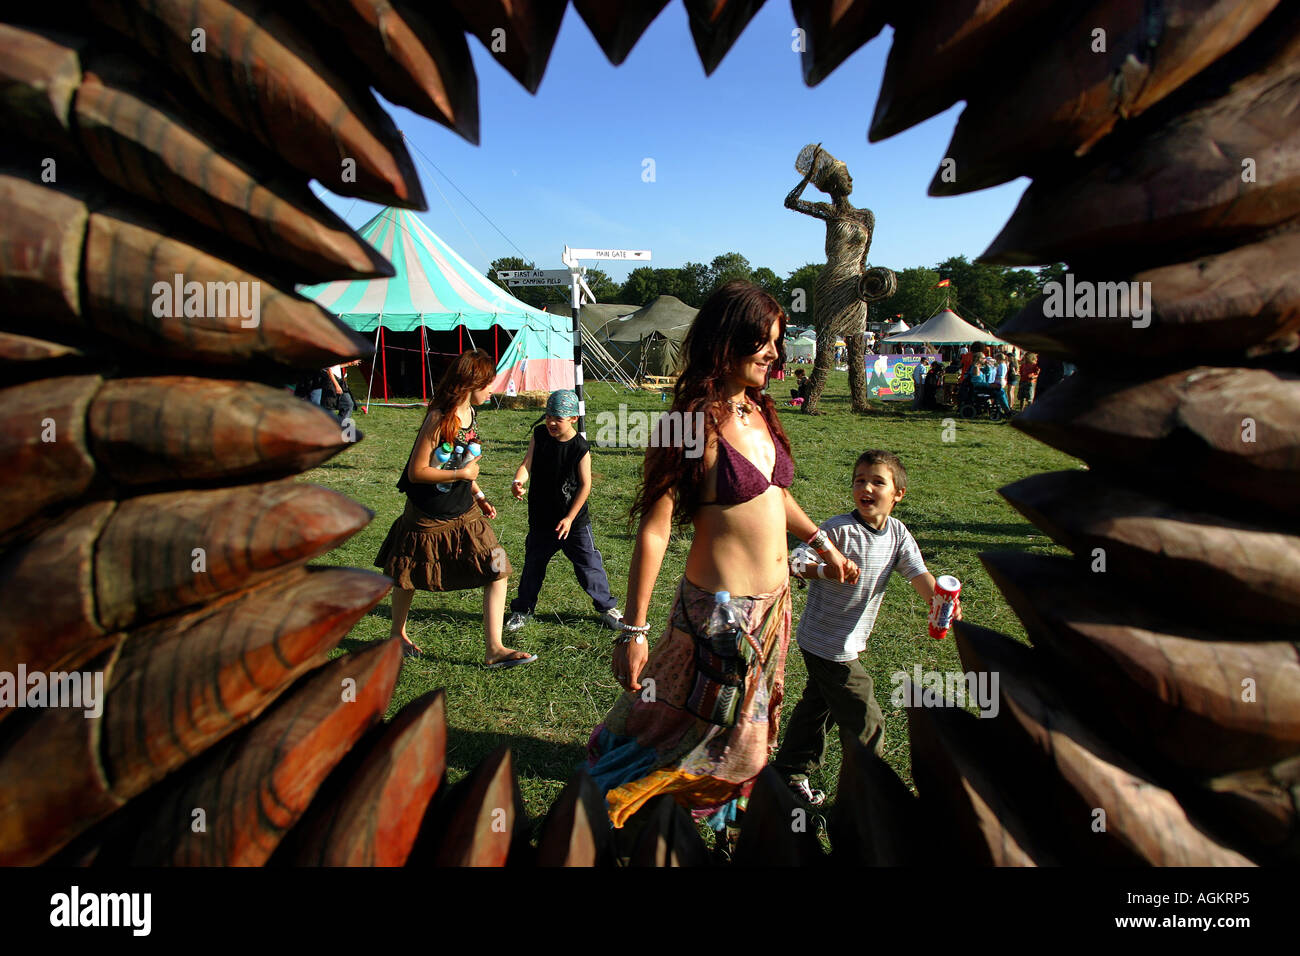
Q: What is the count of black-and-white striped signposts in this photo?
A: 1